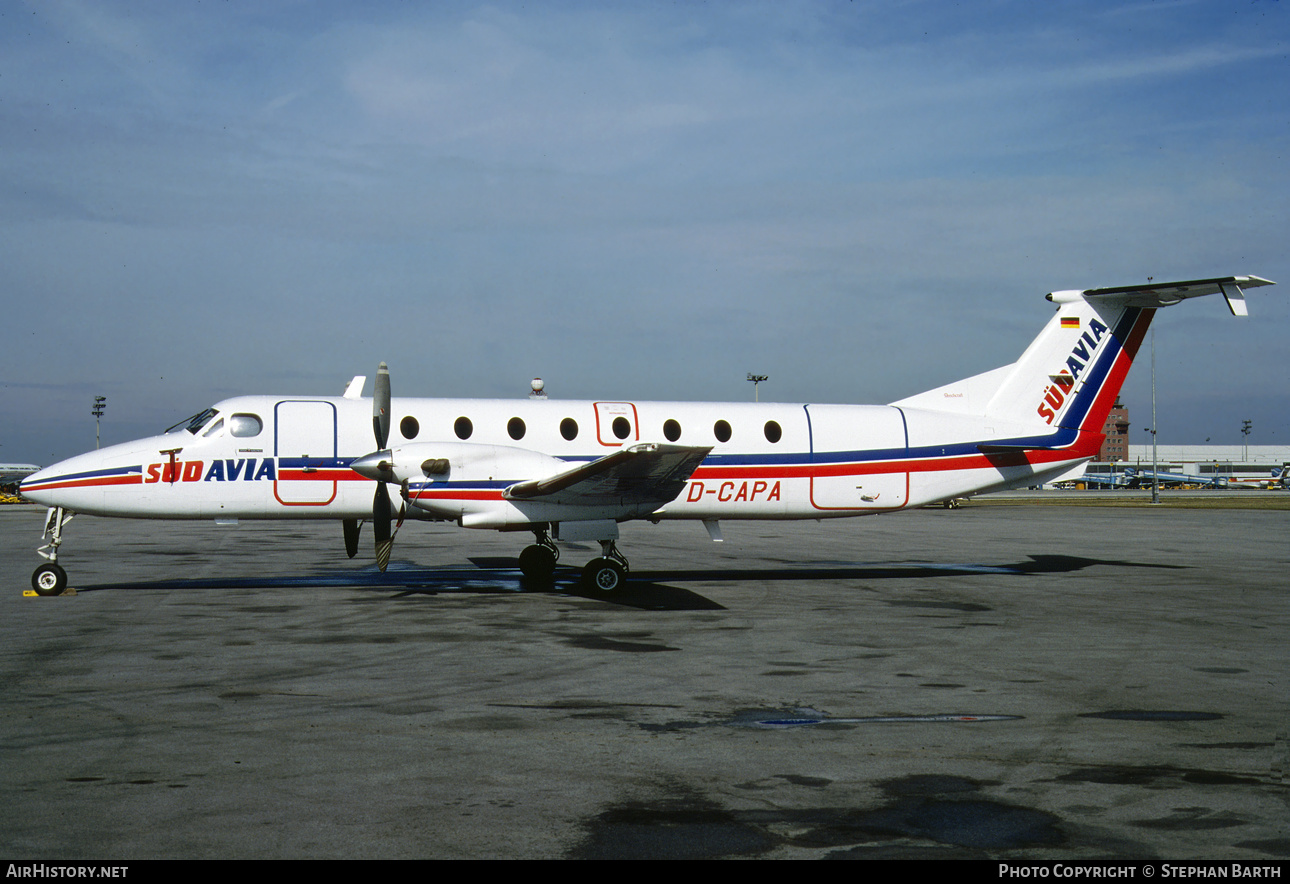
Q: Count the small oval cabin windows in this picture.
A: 8